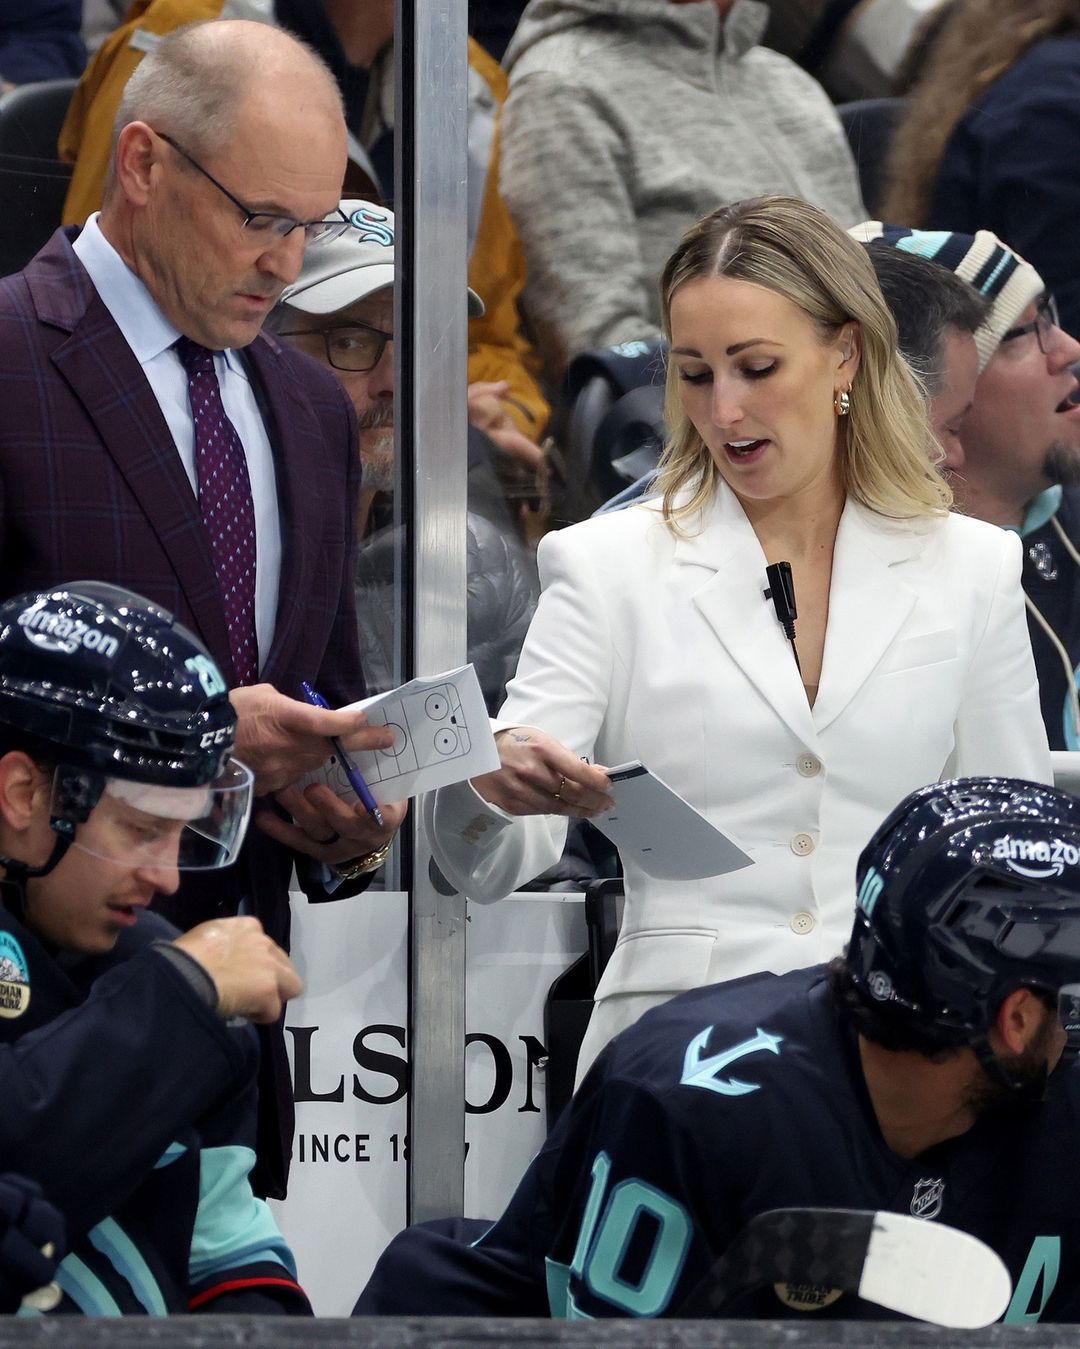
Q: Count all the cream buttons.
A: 3